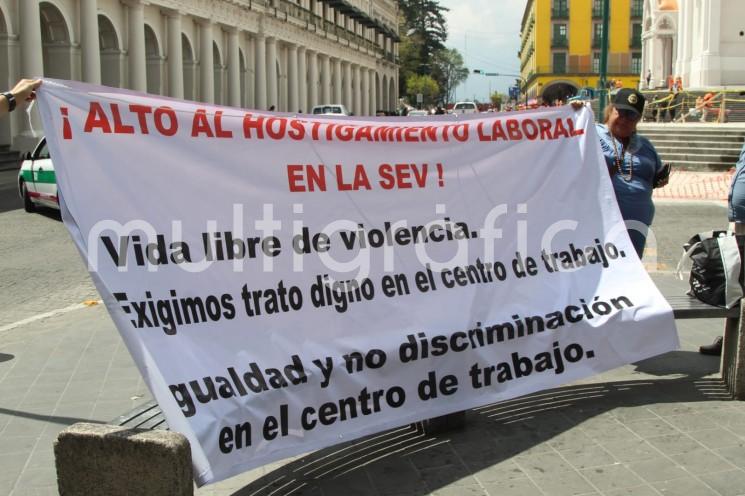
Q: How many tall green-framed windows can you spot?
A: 9